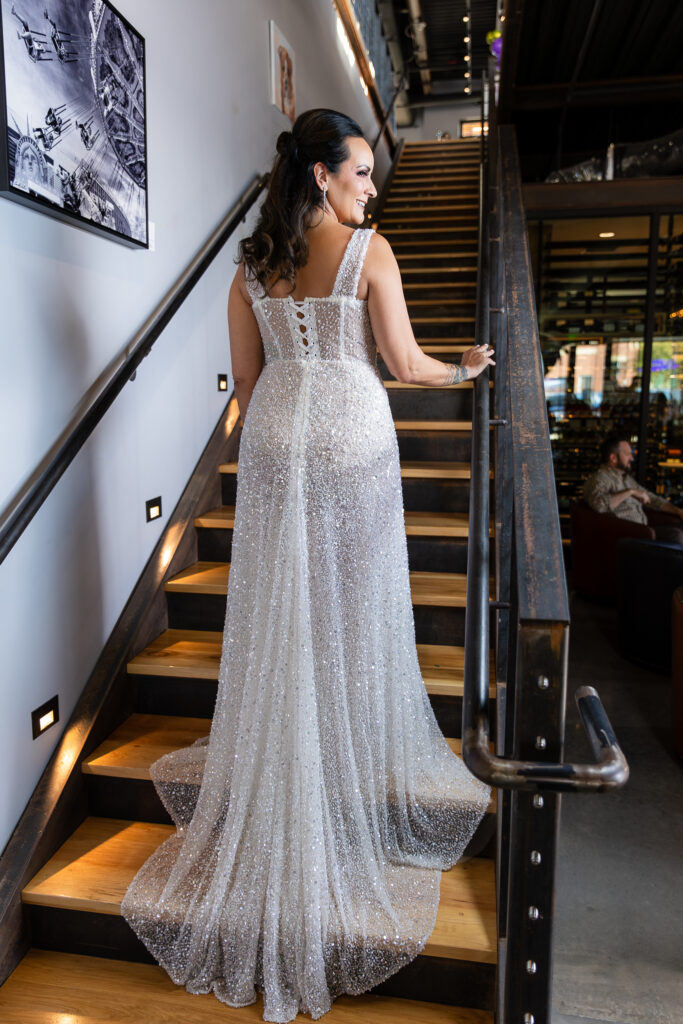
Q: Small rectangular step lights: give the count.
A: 3